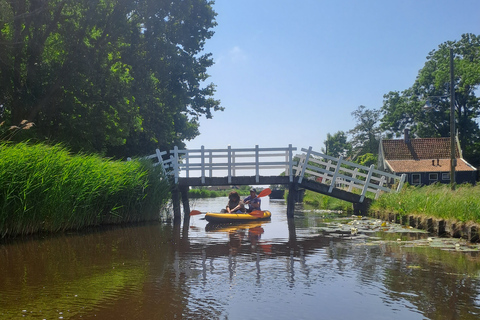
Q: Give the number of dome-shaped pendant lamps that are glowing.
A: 0